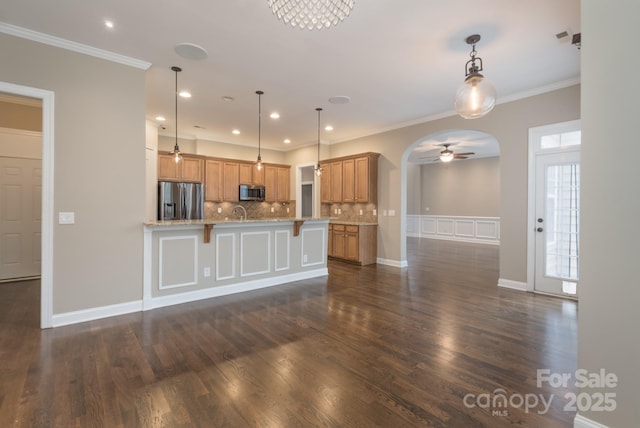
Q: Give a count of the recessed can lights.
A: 7